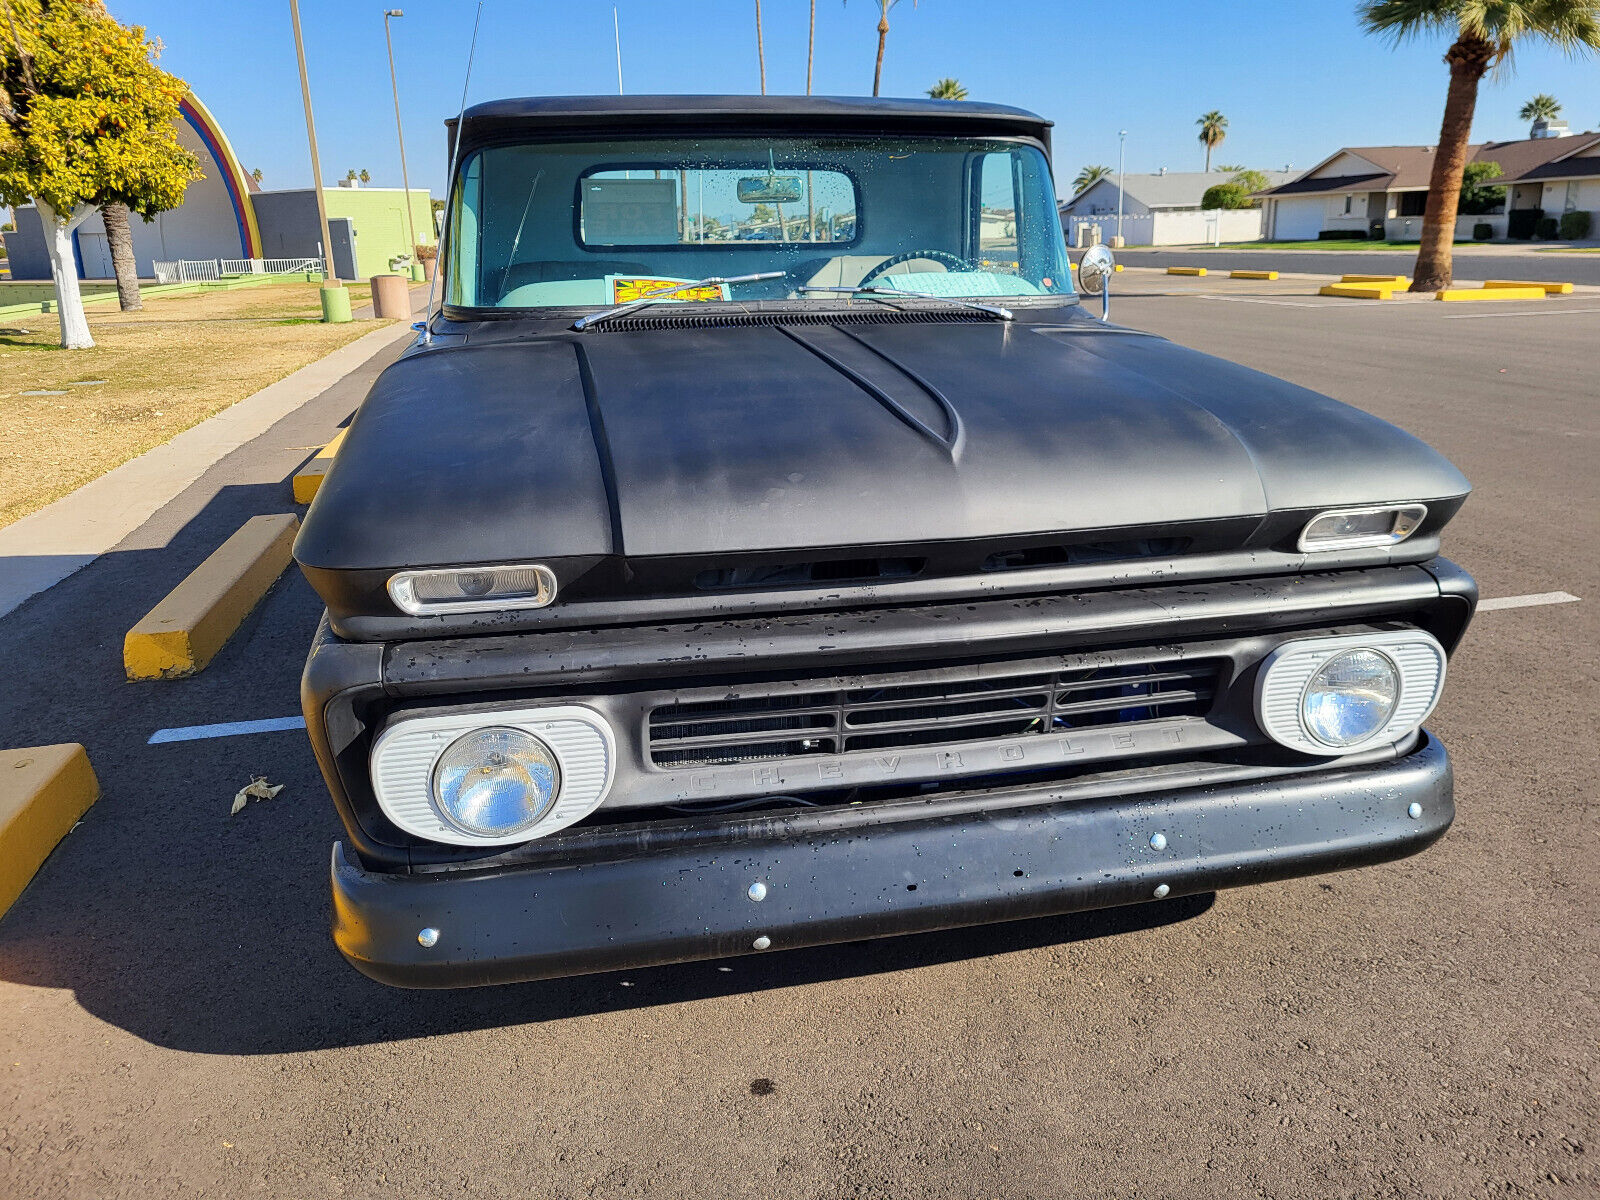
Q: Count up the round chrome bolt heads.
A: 6